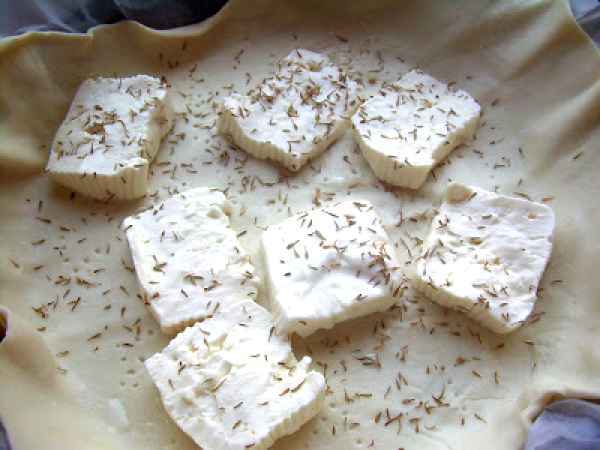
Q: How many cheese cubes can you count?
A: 7